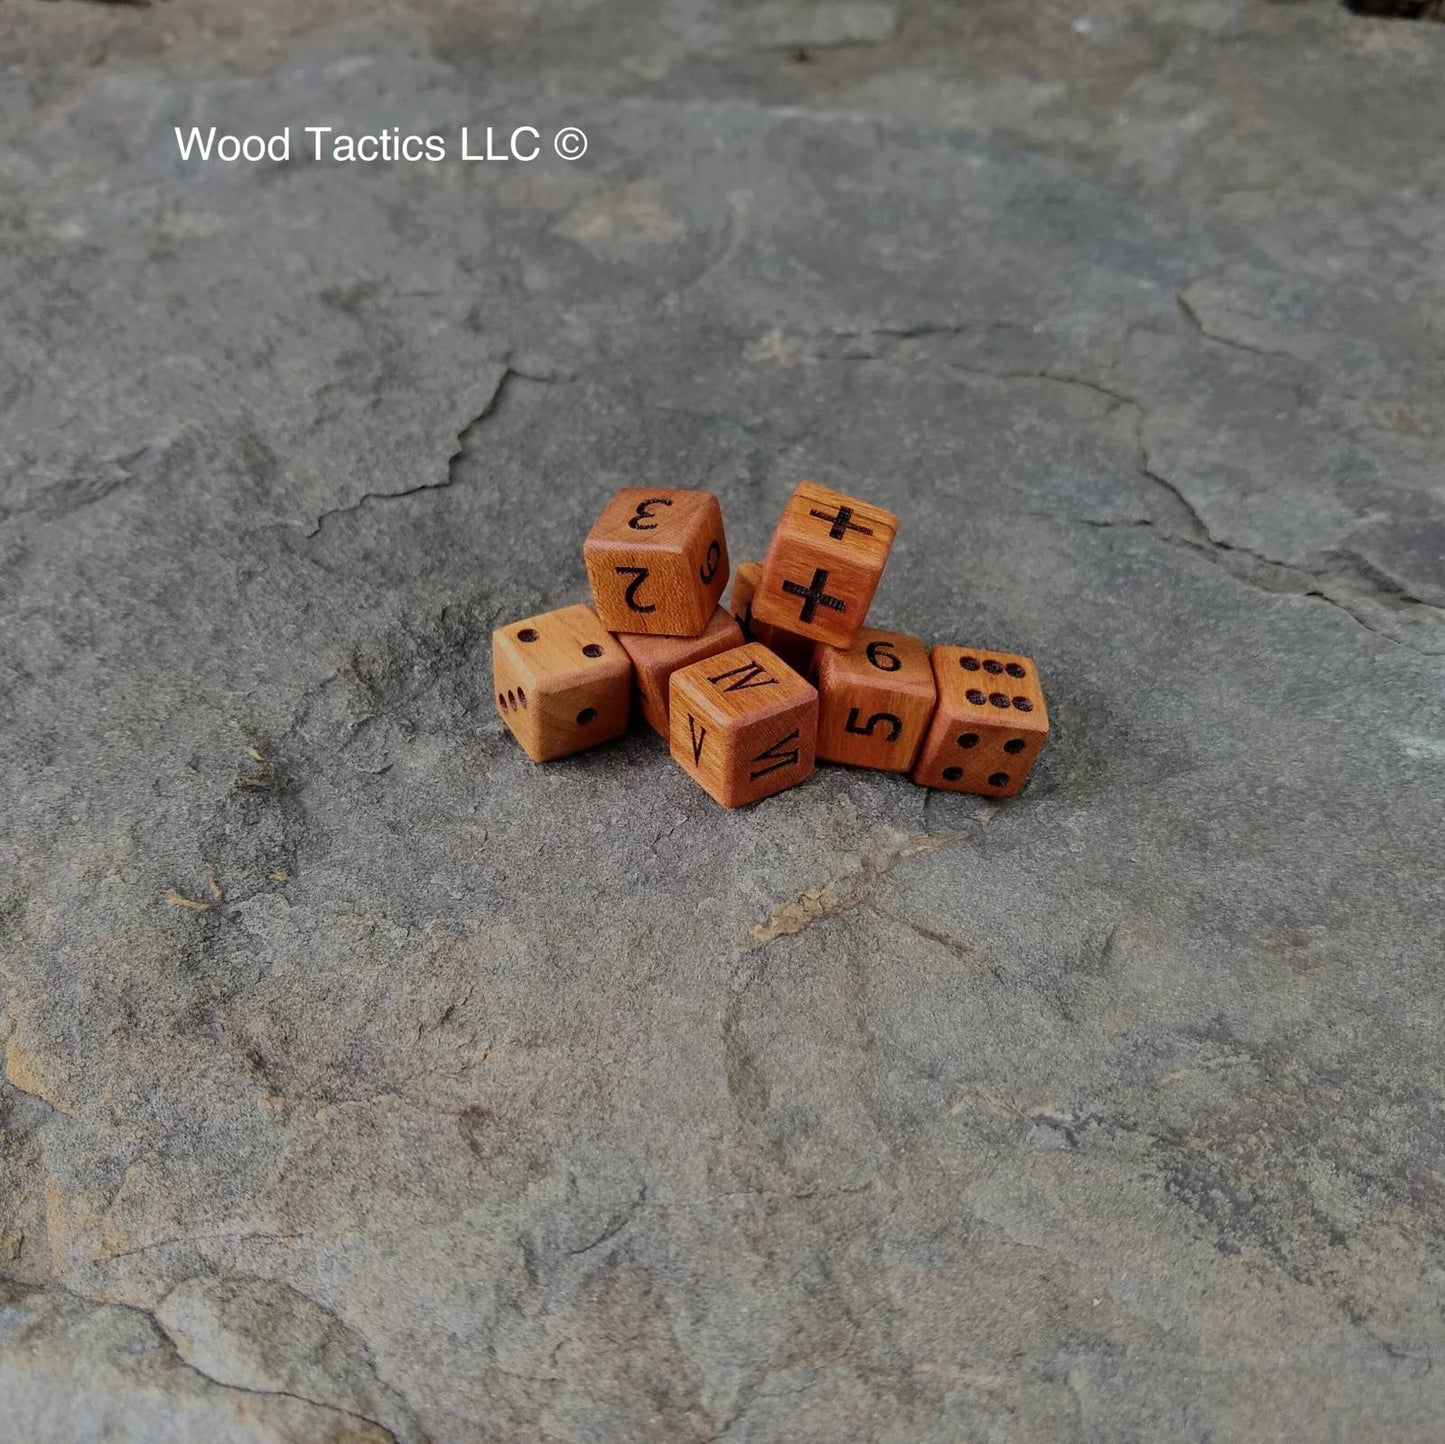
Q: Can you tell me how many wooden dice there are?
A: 8